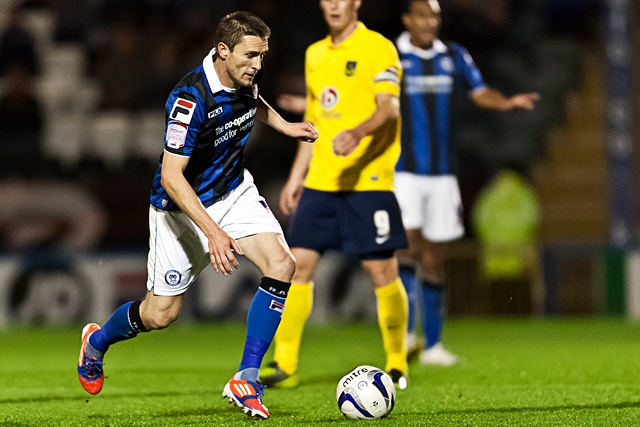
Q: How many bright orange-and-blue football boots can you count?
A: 2